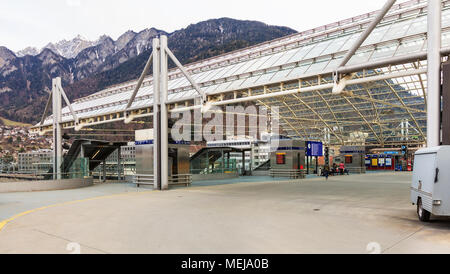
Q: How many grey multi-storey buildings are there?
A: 2